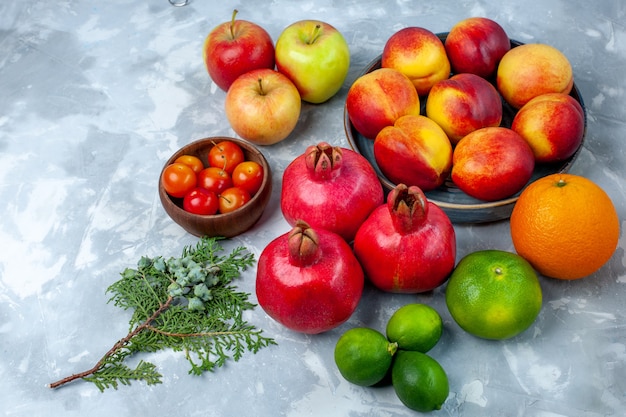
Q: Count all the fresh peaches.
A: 8